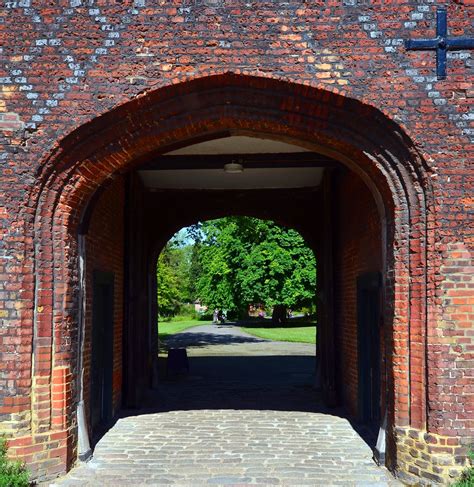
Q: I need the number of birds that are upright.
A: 0